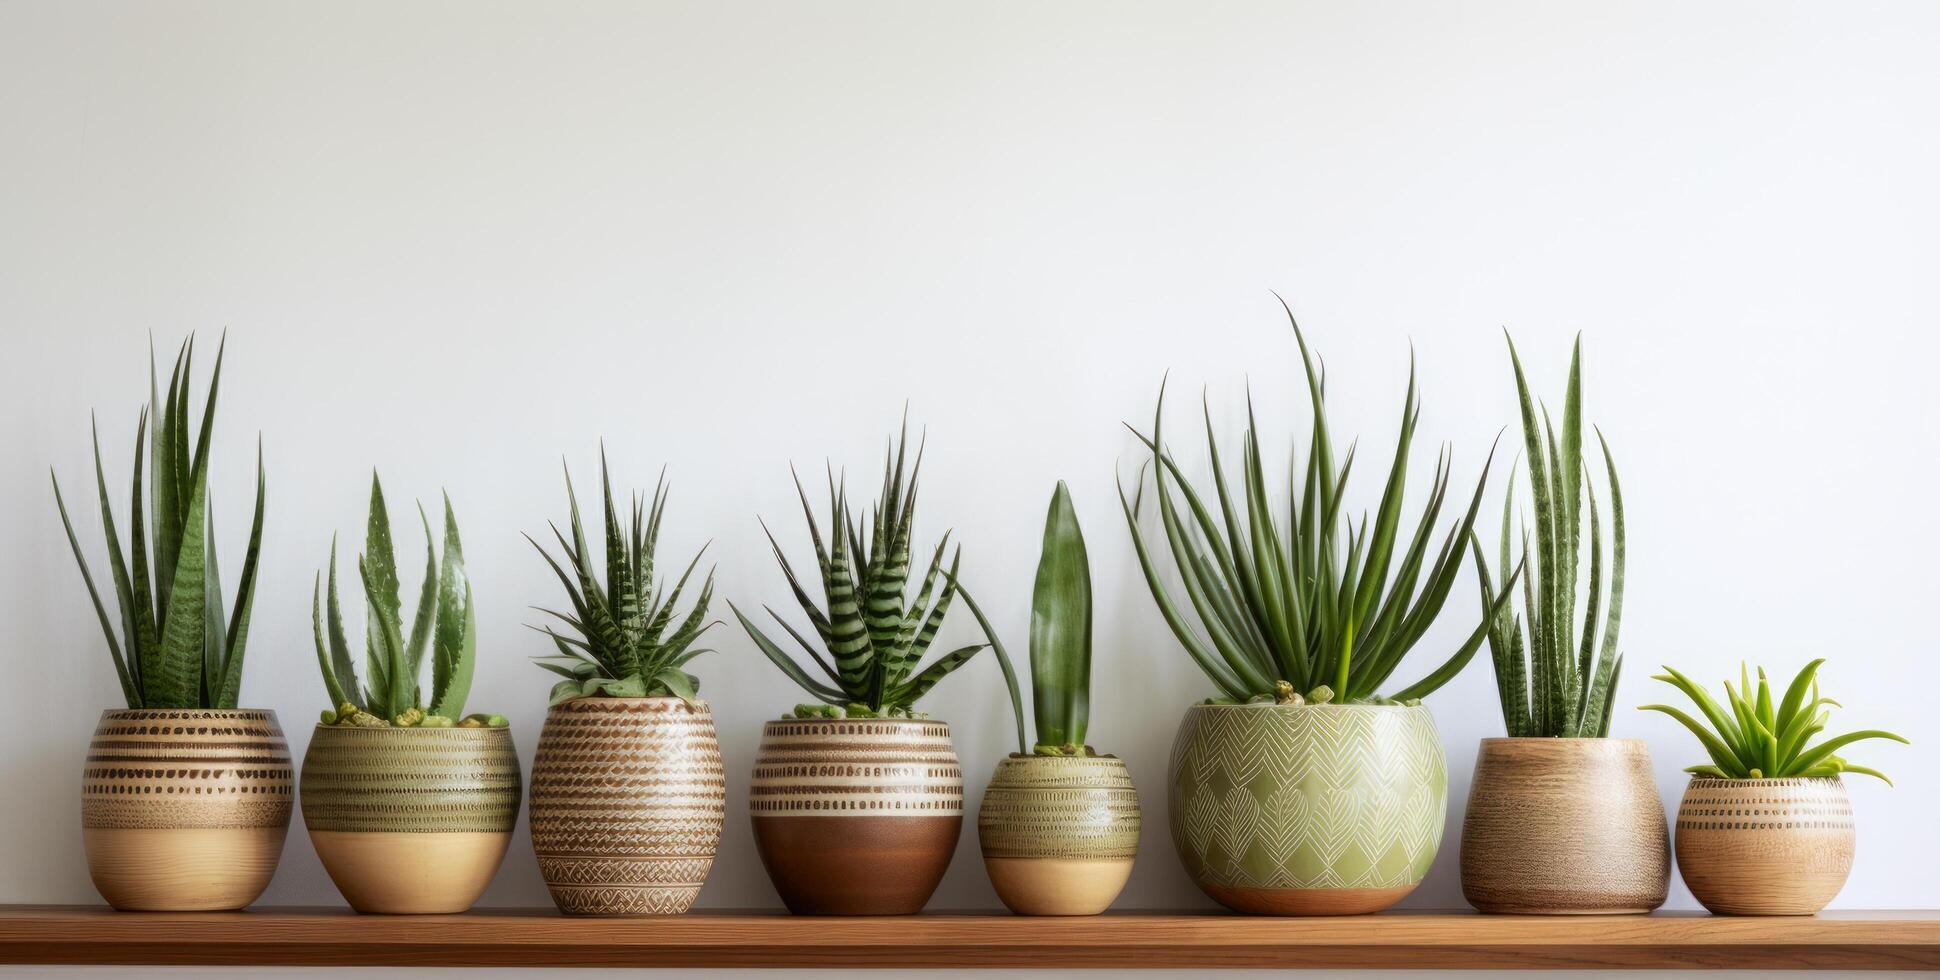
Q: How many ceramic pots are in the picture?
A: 8